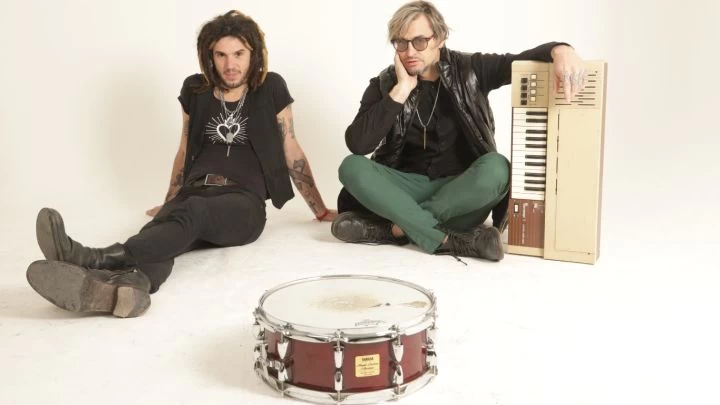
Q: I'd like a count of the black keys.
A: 10